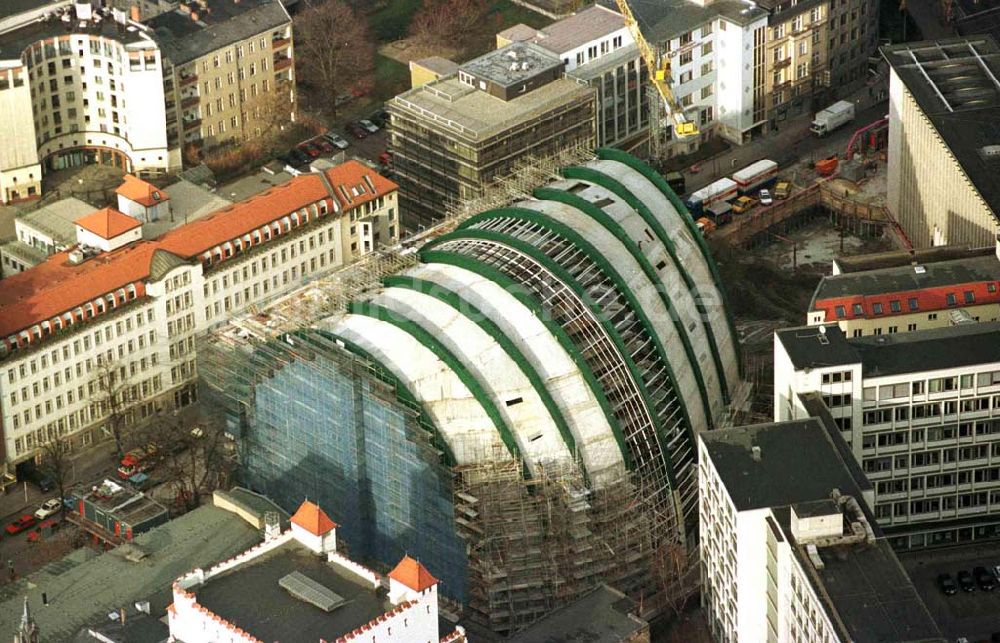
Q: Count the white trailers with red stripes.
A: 2